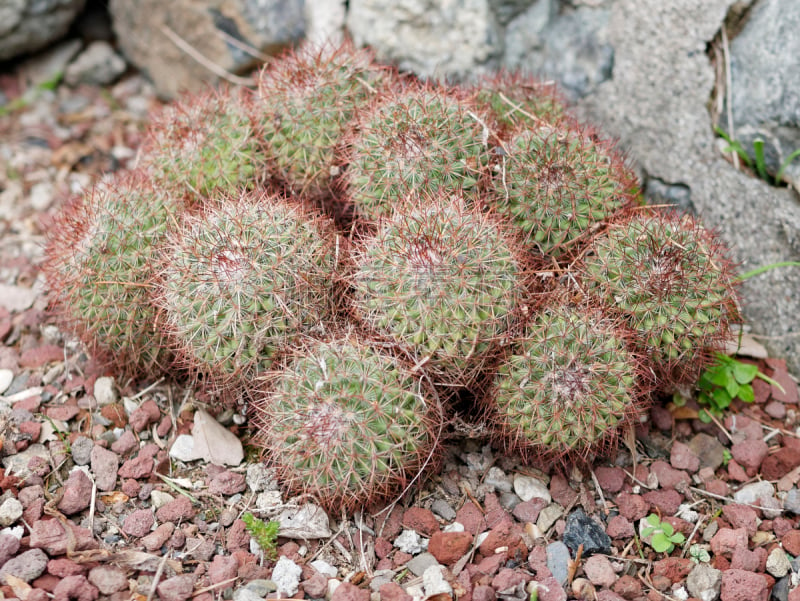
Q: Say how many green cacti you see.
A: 11